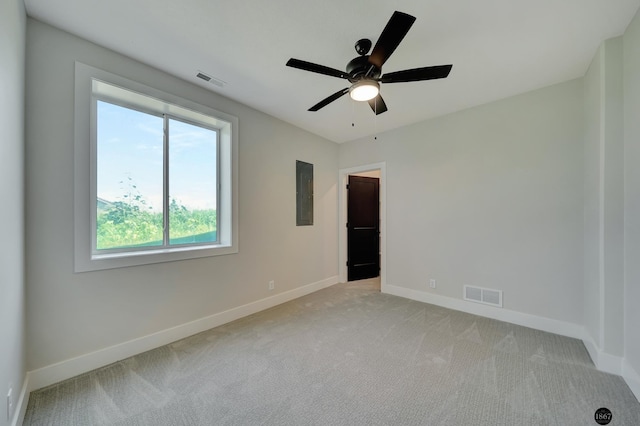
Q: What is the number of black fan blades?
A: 5